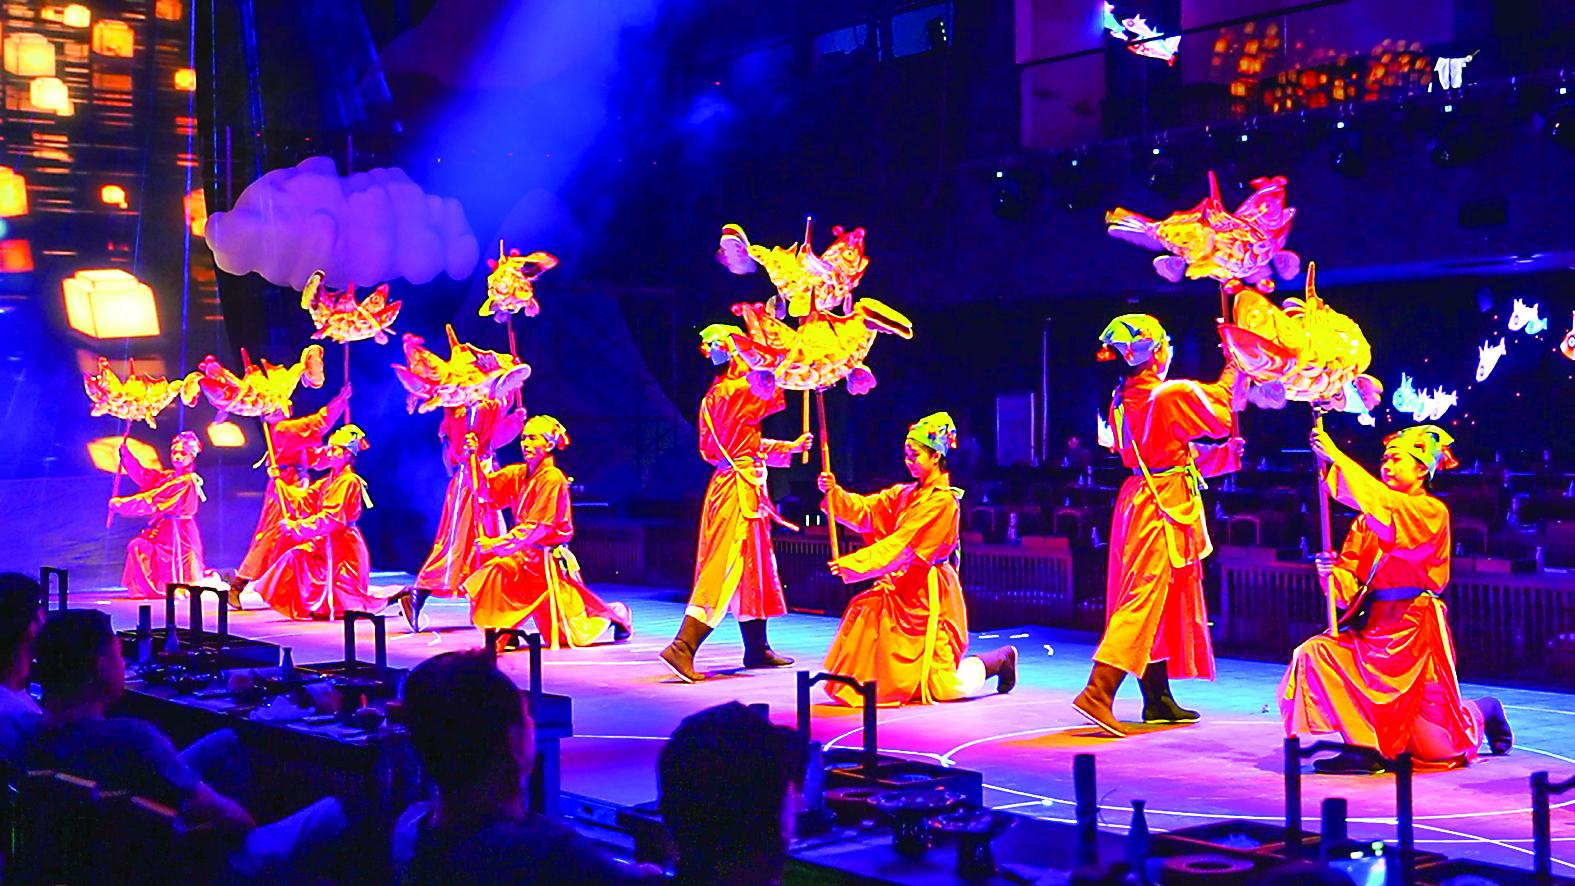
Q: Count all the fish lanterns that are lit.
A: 9